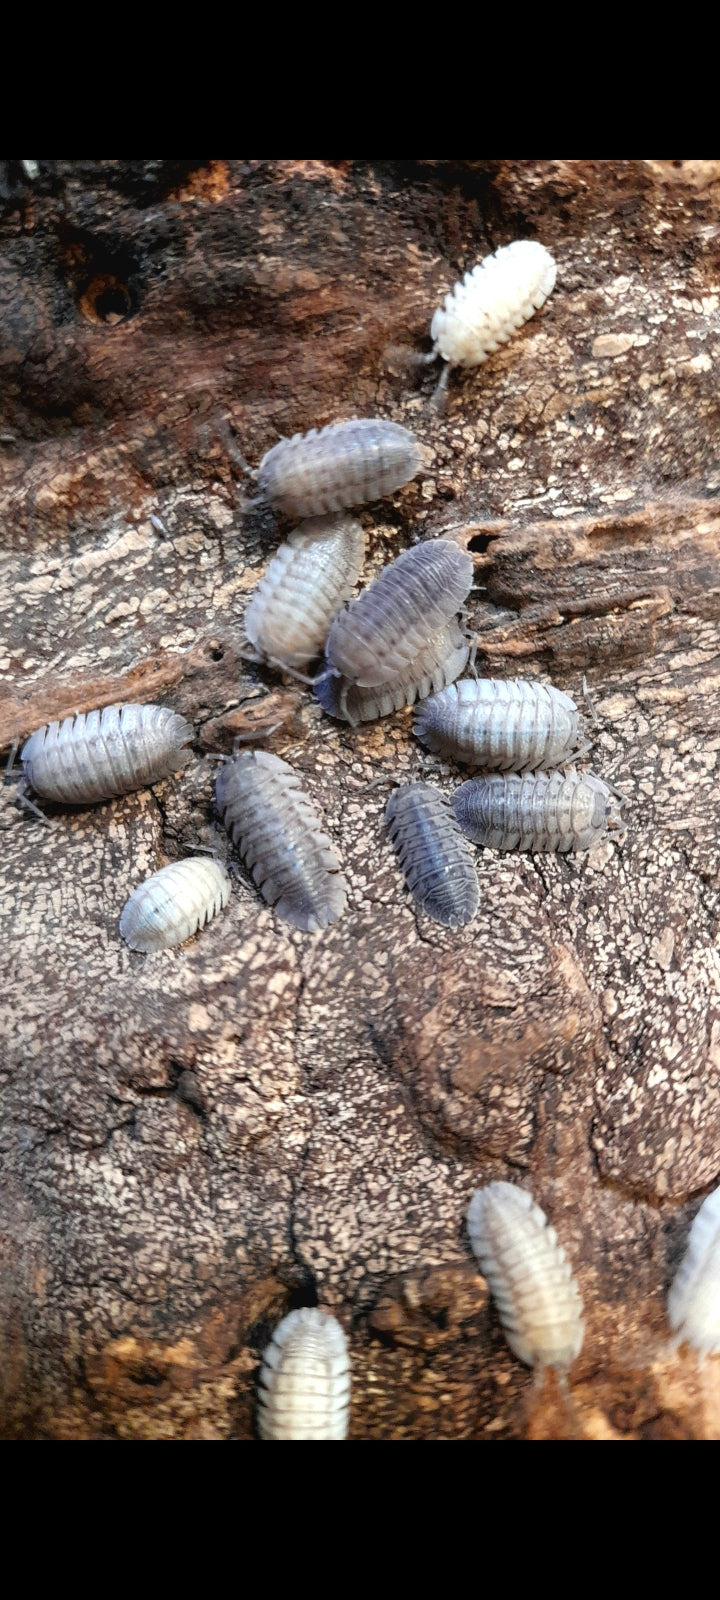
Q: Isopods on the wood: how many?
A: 14